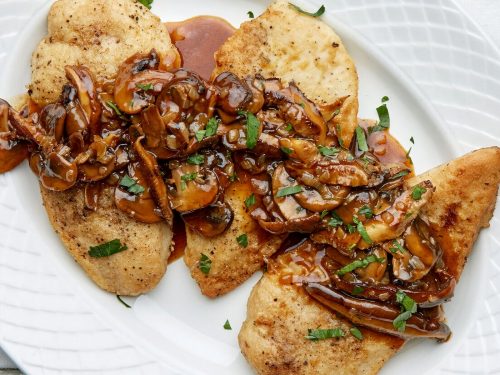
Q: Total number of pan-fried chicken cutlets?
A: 3